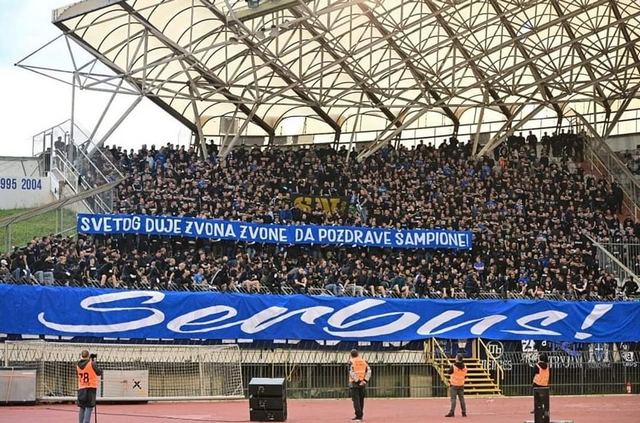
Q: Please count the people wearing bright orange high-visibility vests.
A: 4